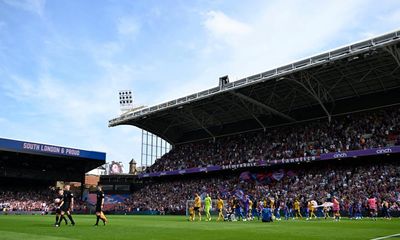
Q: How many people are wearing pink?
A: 2